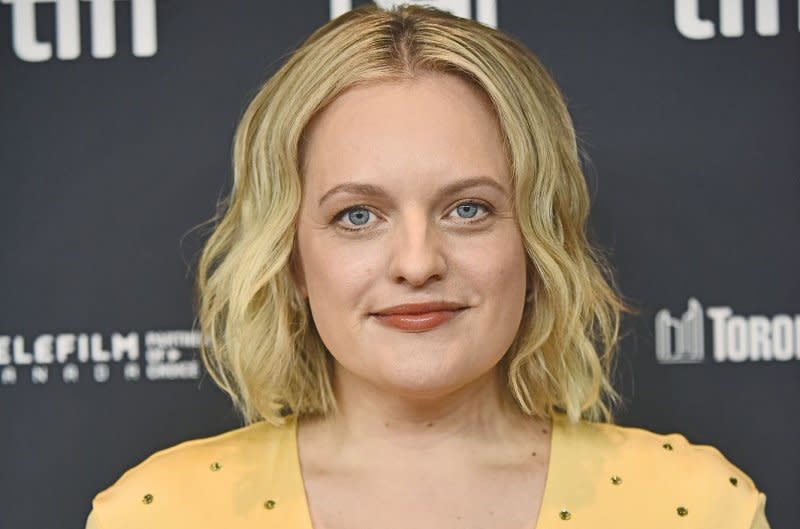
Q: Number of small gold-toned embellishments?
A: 8